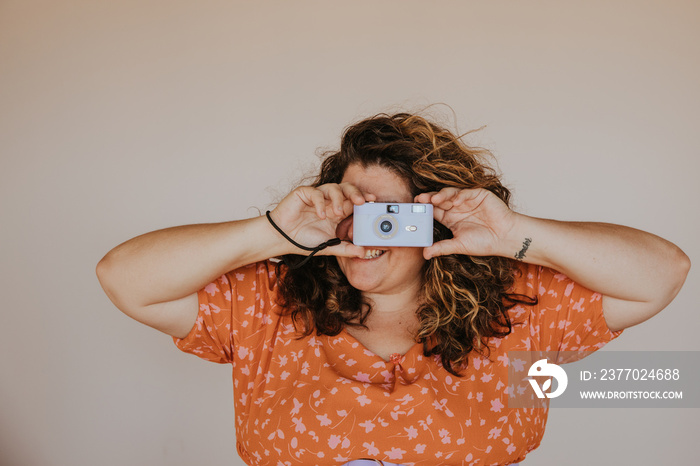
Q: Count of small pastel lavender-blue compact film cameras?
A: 1